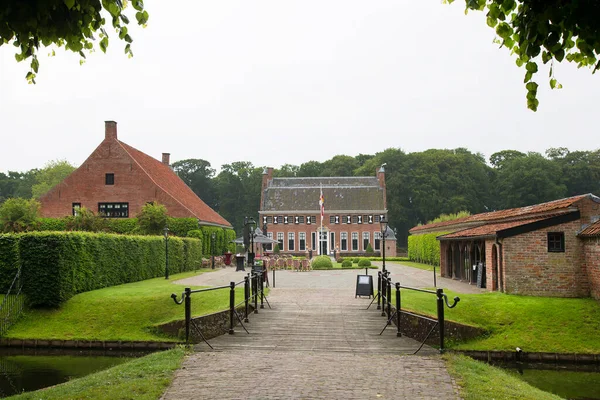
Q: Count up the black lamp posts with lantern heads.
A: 4